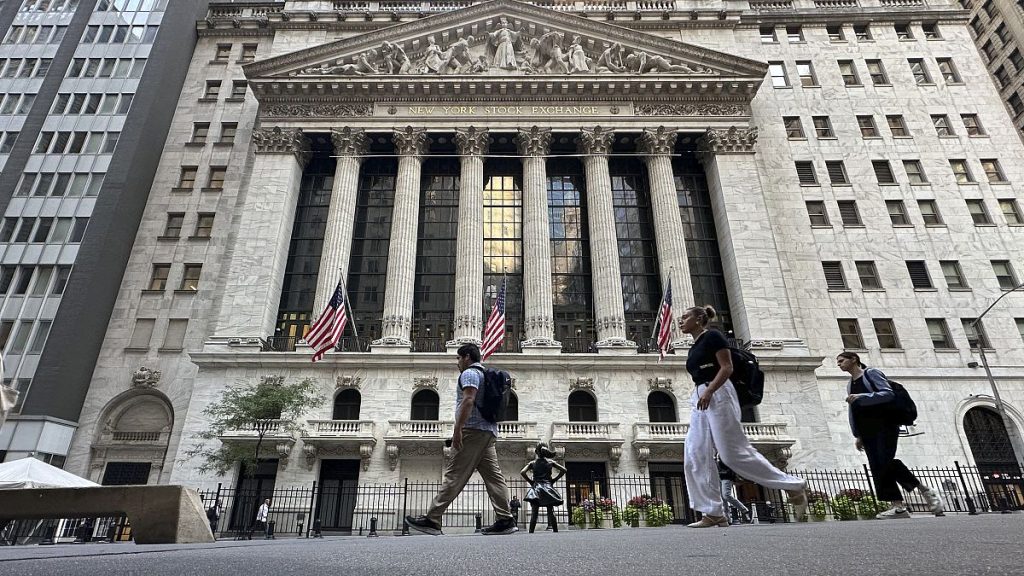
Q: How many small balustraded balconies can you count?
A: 7